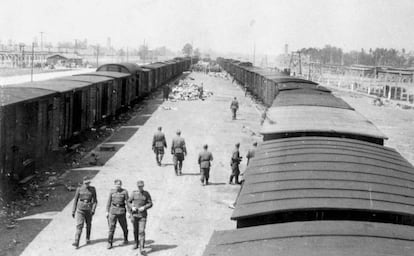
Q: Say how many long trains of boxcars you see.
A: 2